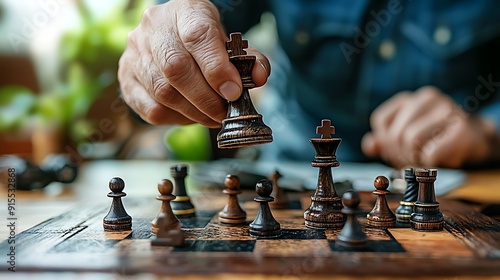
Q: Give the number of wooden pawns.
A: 6